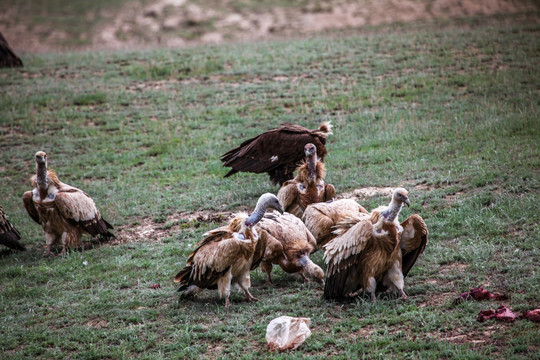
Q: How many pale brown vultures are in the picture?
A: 6